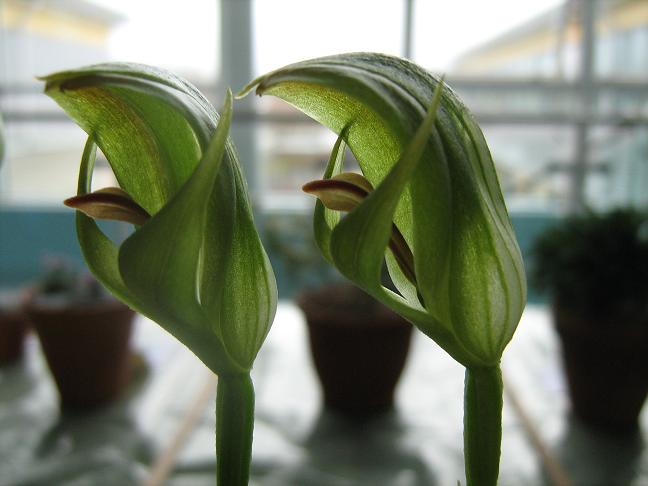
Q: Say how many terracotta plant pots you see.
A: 4